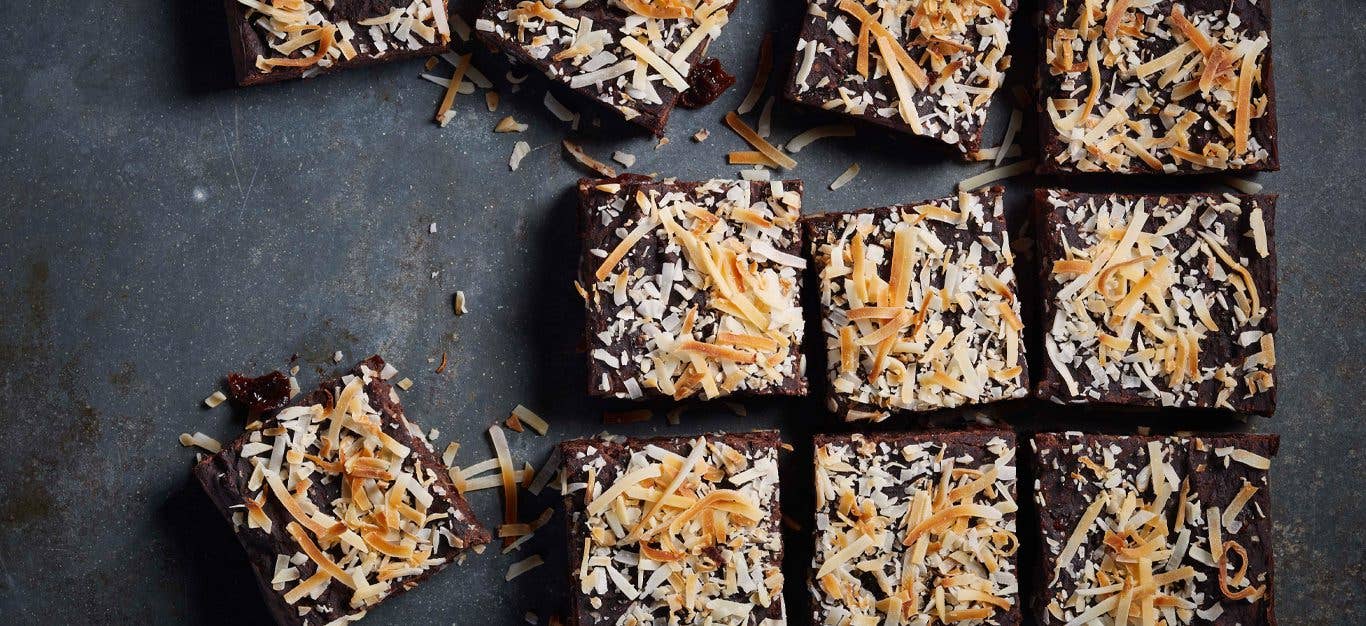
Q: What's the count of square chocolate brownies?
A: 11